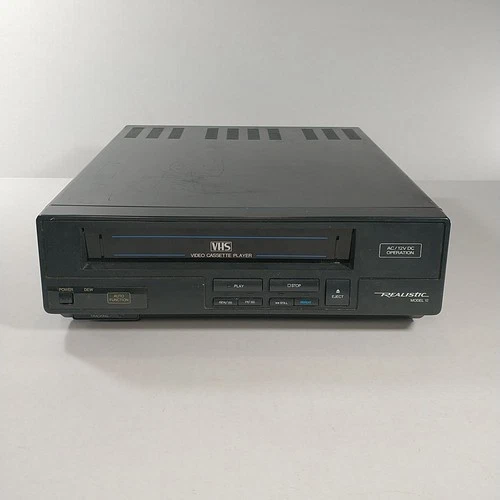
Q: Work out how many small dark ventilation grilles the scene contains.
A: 10